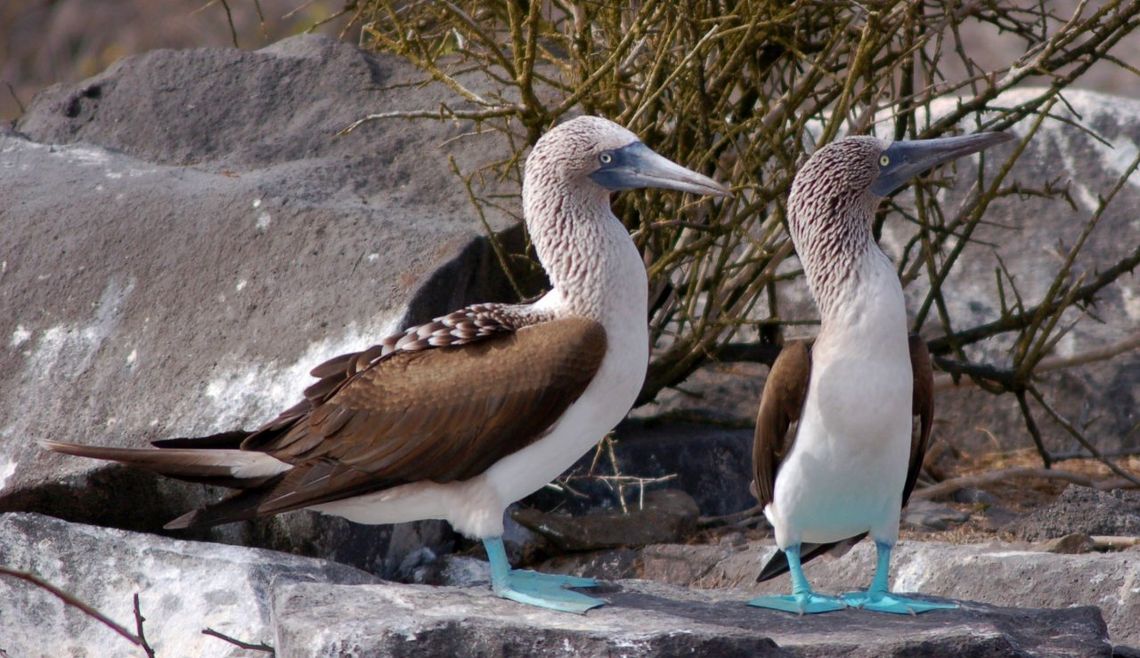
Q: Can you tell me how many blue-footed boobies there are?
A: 2